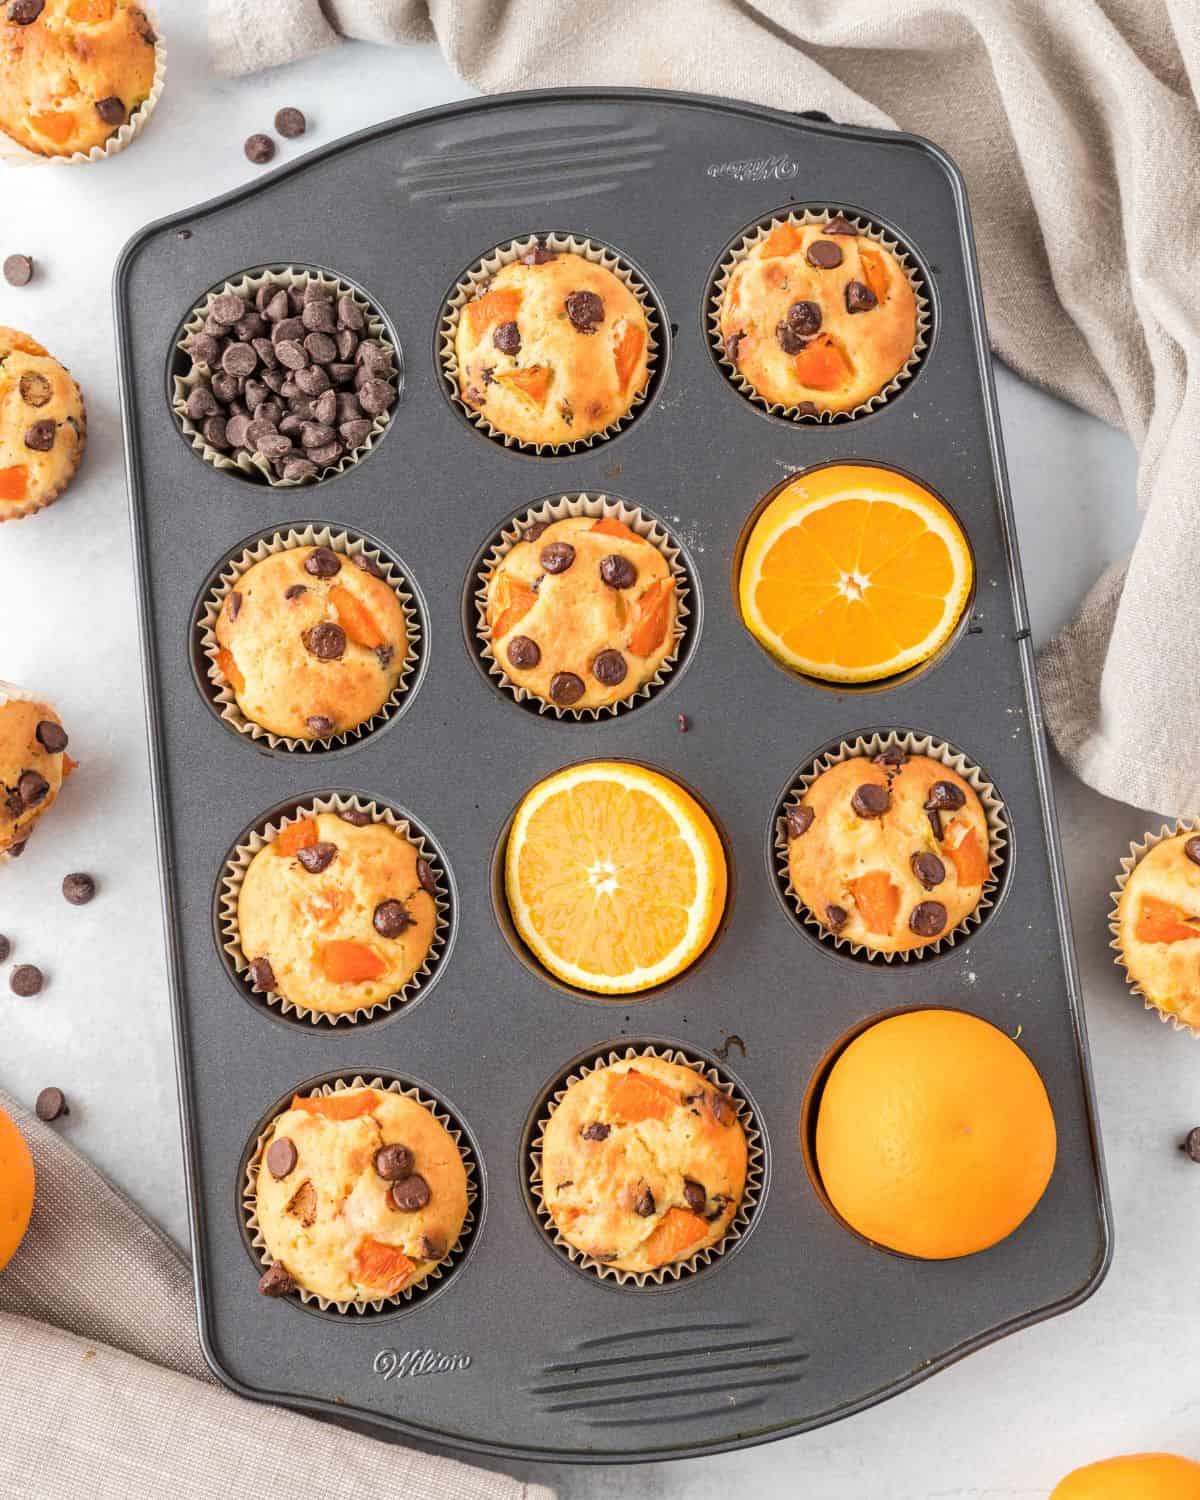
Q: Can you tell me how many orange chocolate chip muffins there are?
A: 12